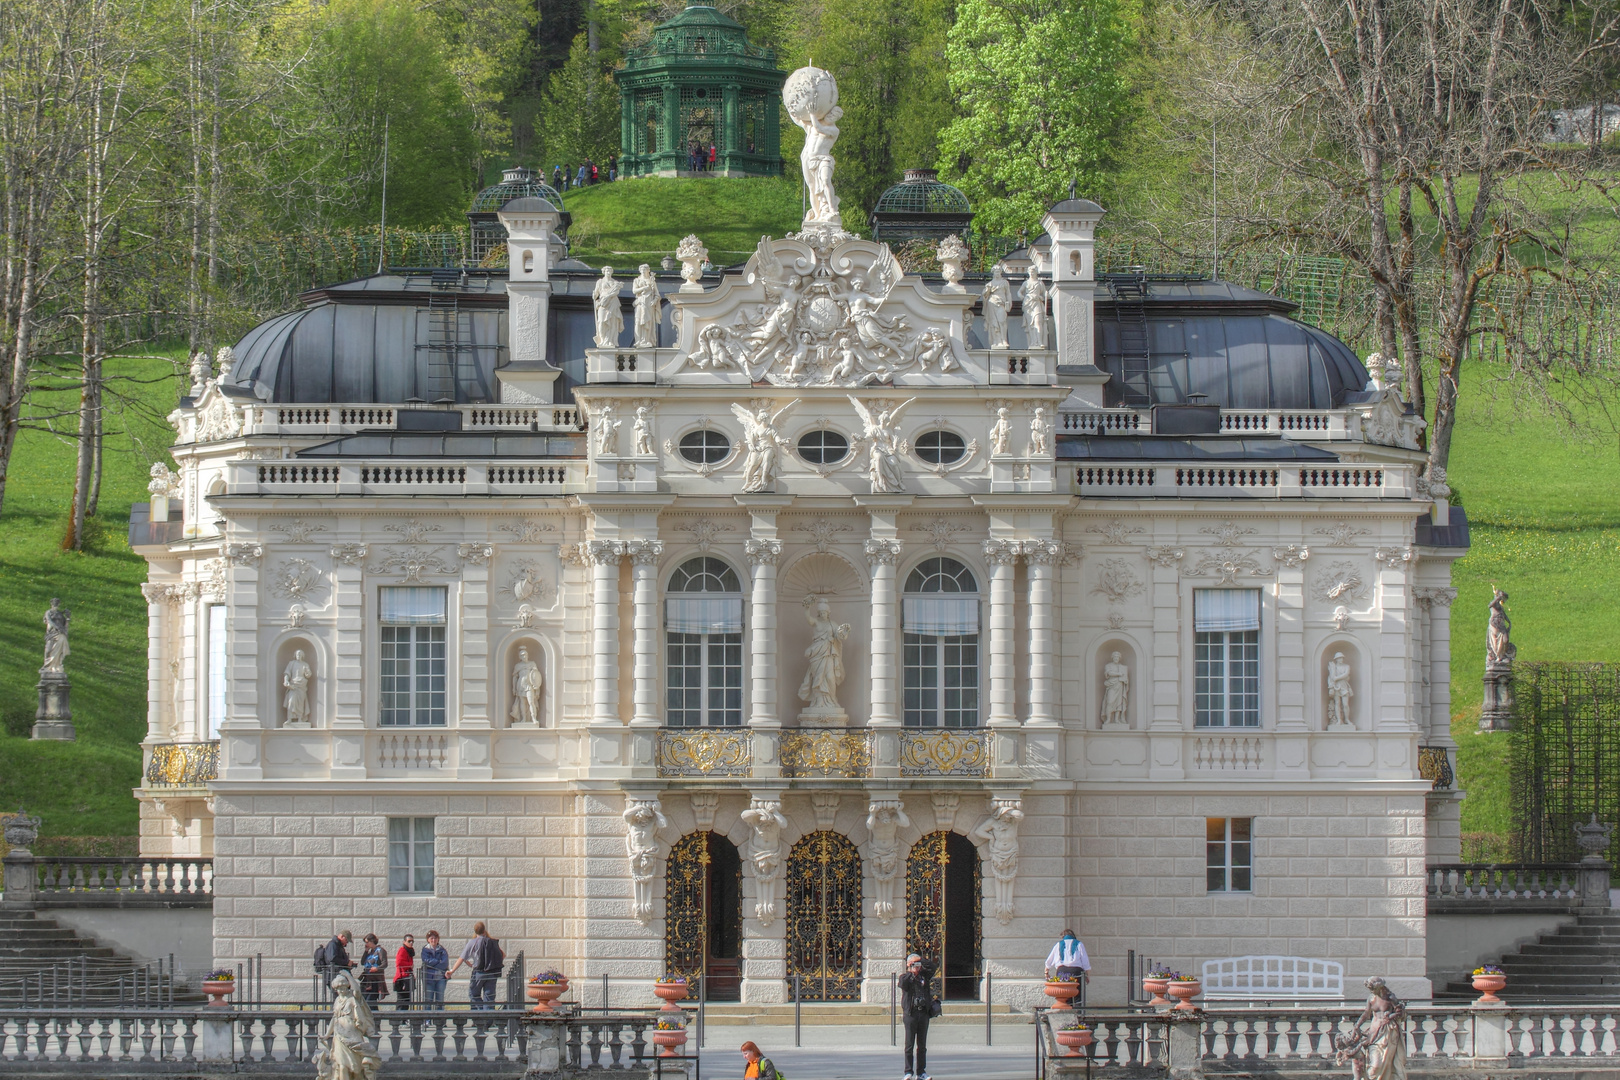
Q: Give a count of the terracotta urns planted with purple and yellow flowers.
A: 10